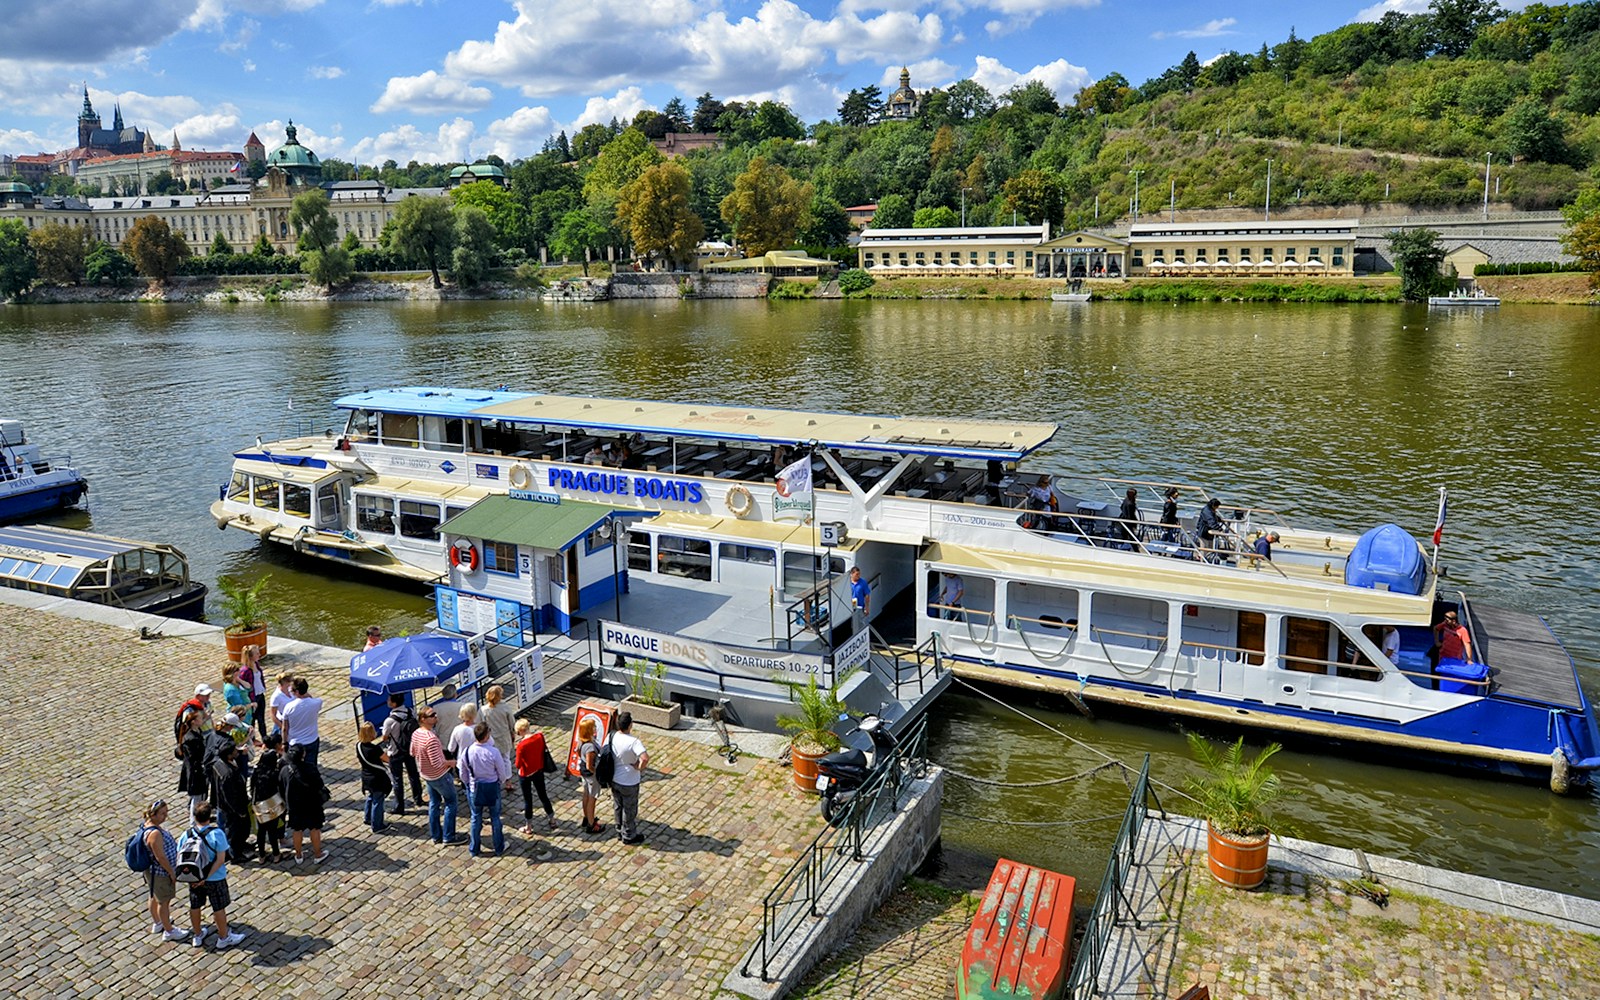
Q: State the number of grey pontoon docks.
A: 1